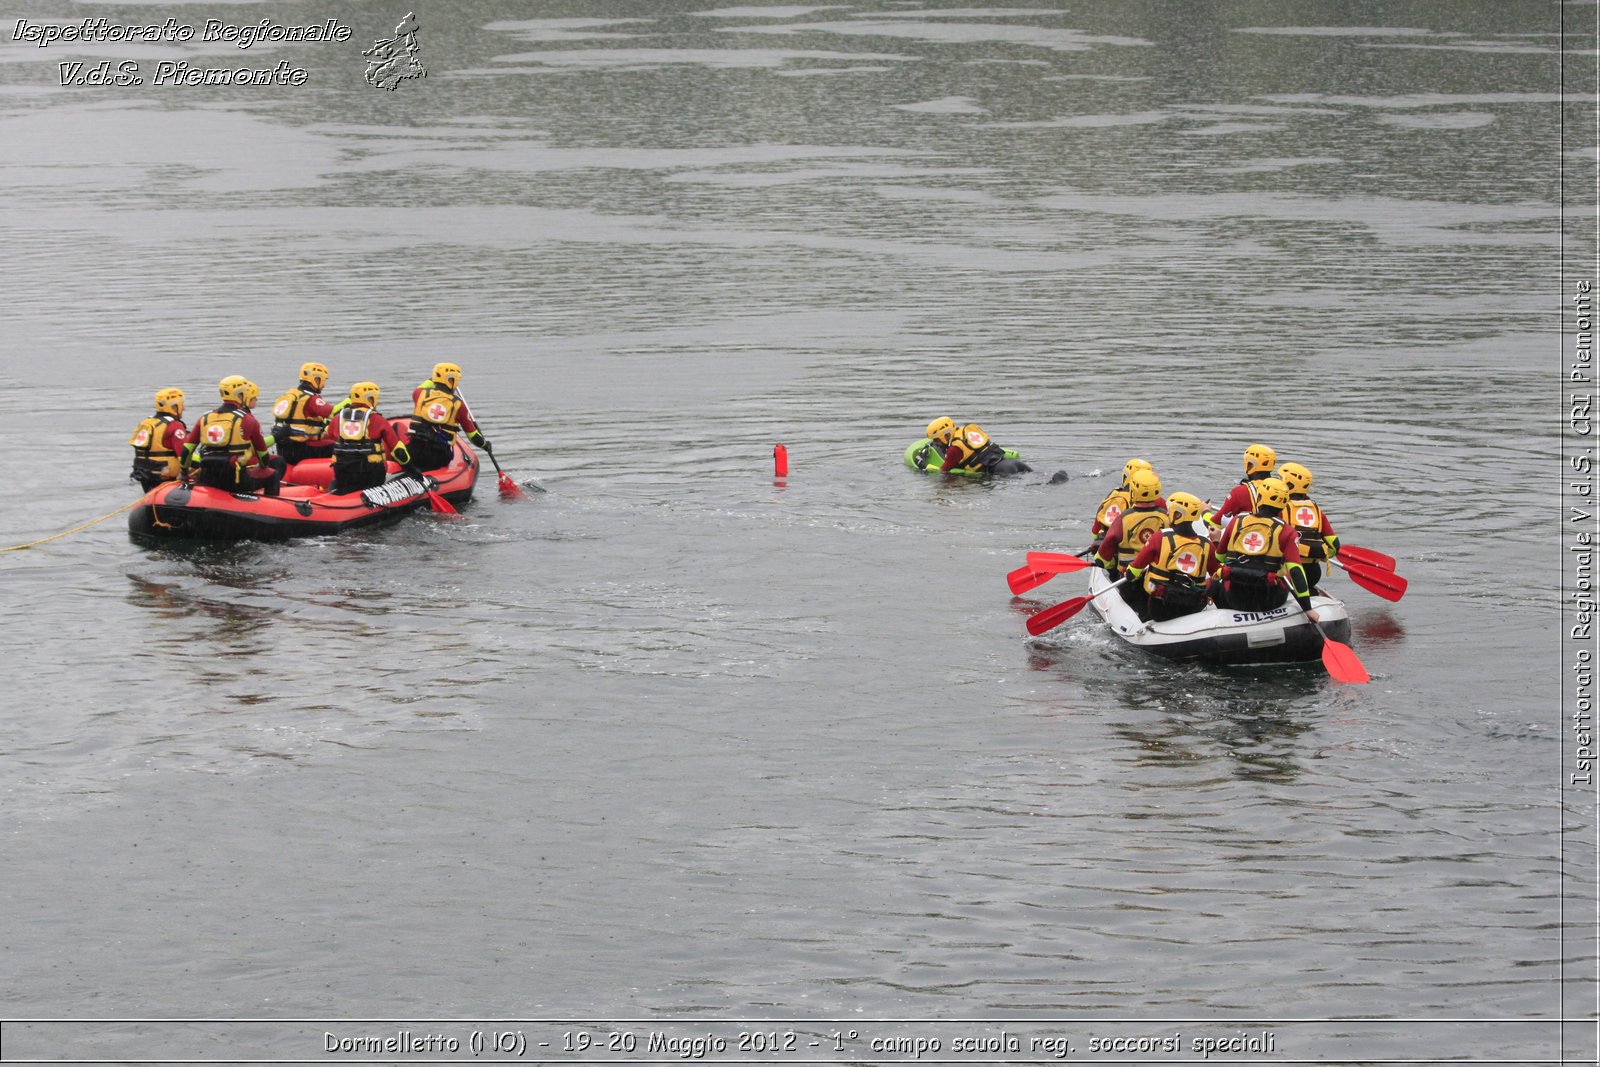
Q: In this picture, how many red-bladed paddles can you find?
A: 8